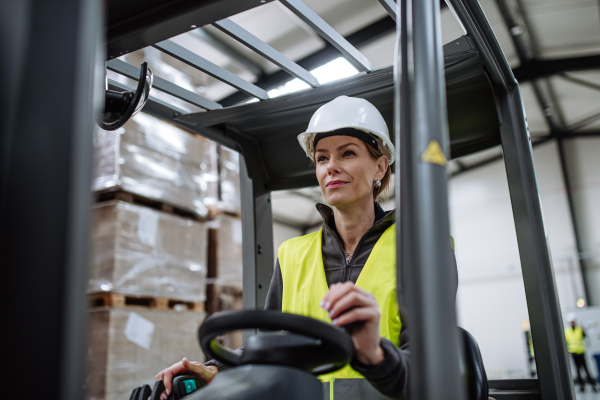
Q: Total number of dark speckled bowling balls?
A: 0